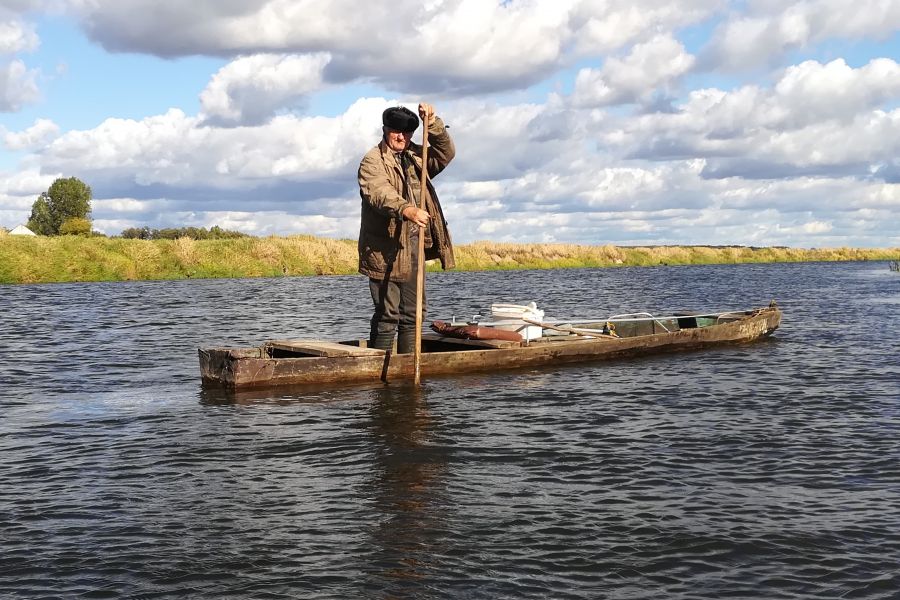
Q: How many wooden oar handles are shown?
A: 2